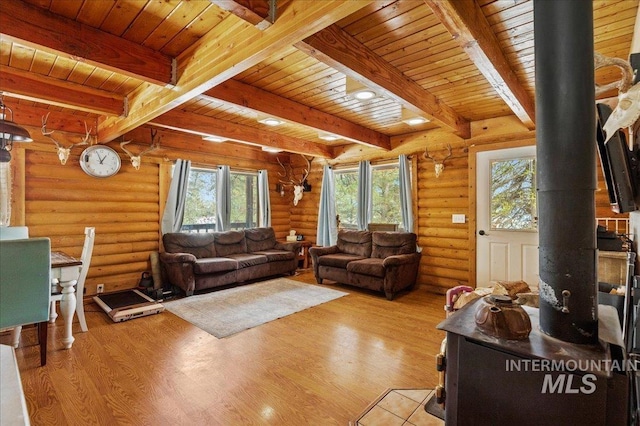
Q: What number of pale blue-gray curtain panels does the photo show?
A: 6